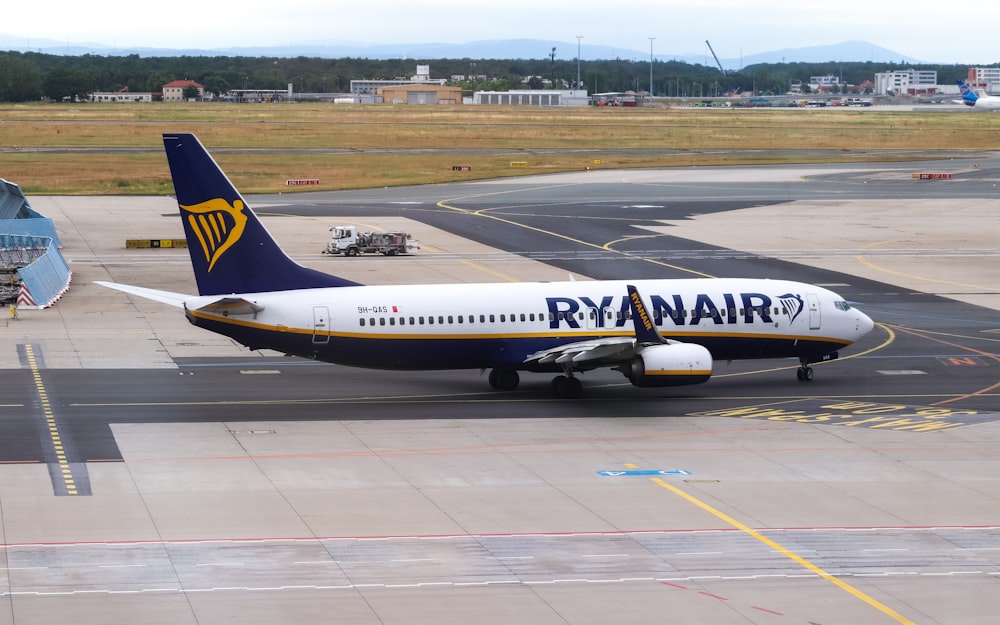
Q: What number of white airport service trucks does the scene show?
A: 1